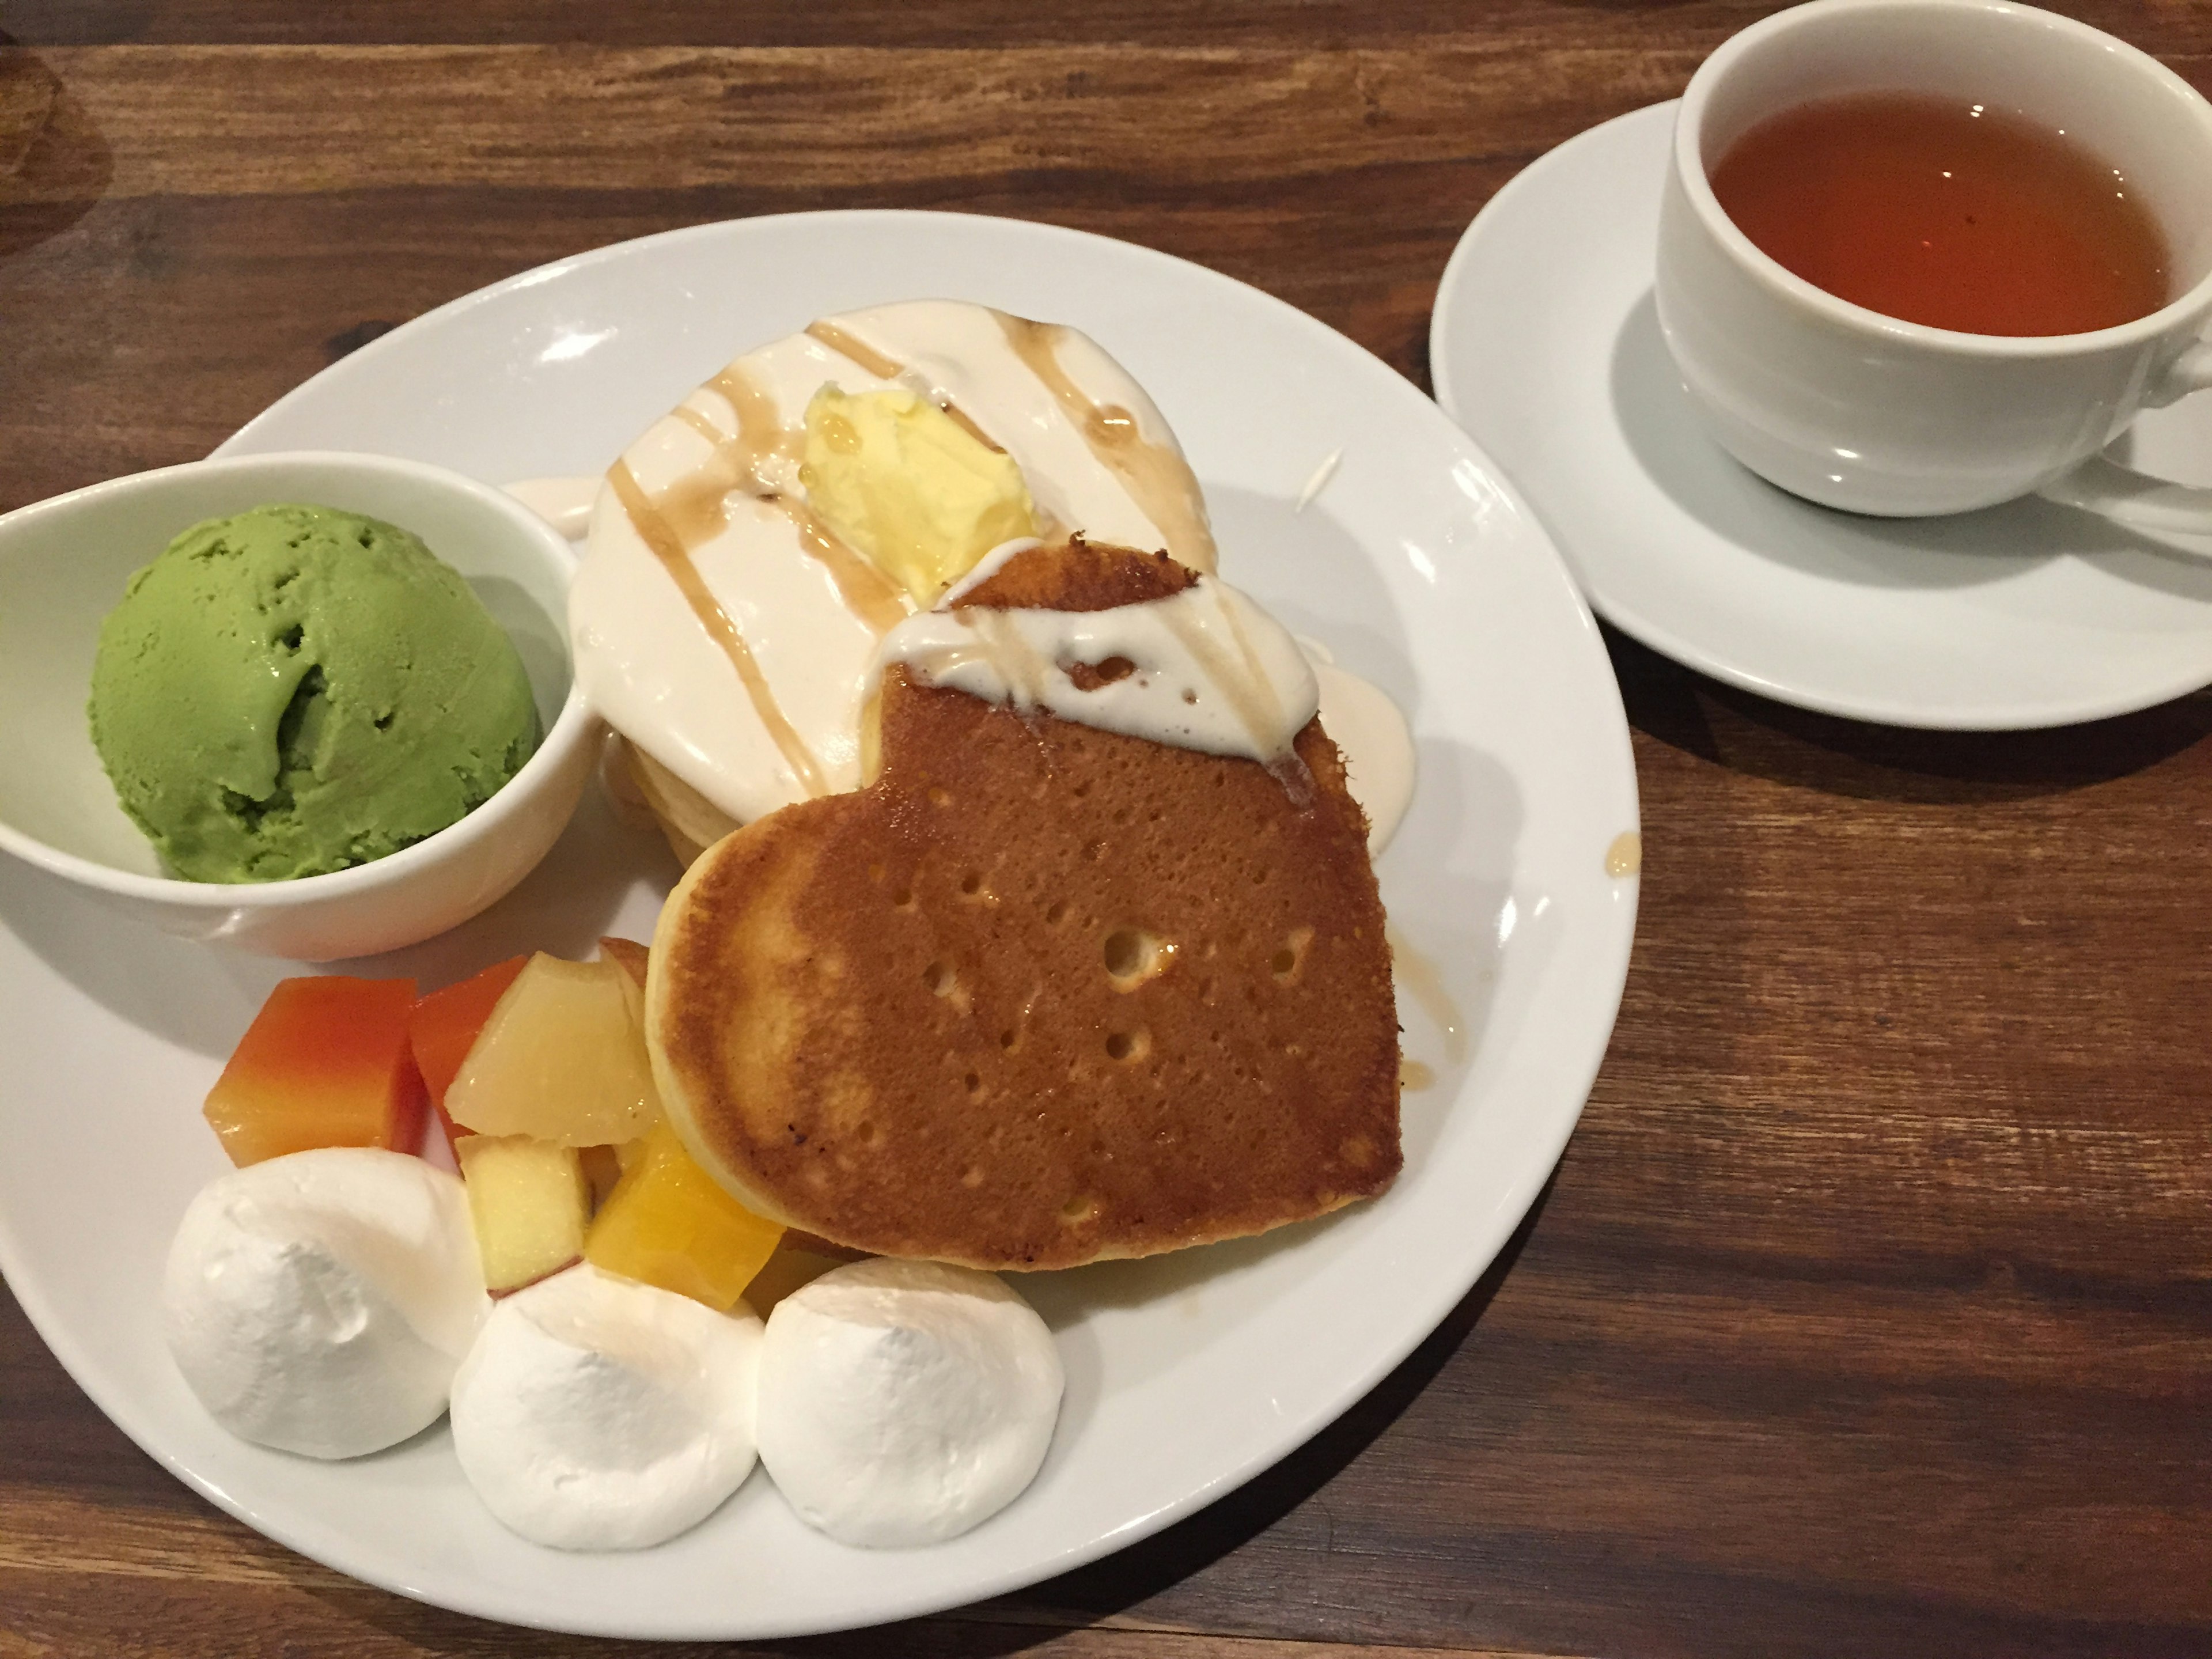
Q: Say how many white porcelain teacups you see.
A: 1